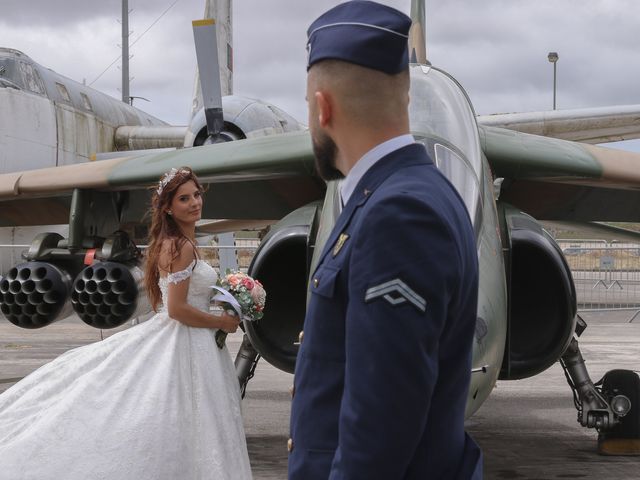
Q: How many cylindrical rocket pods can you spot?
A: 2